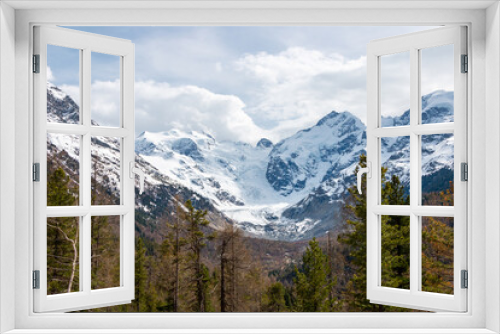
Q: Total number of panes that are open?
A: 2